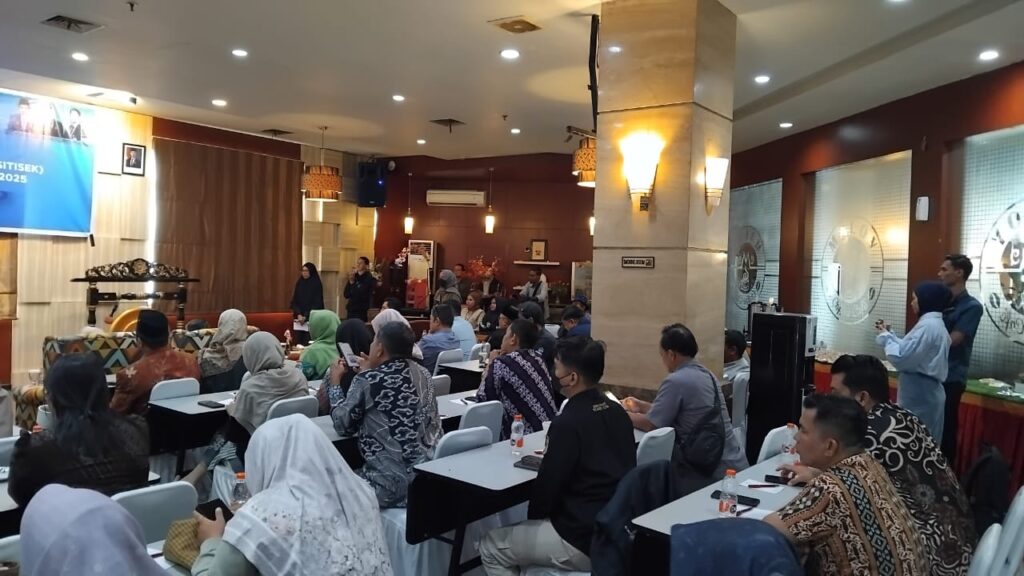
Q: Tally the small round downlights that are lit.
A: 10